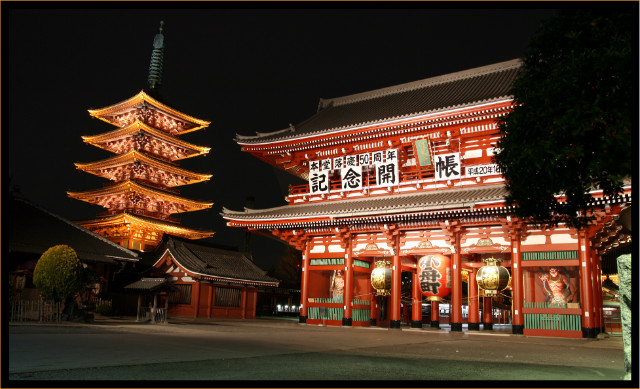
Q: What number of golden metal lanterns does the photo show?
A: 2